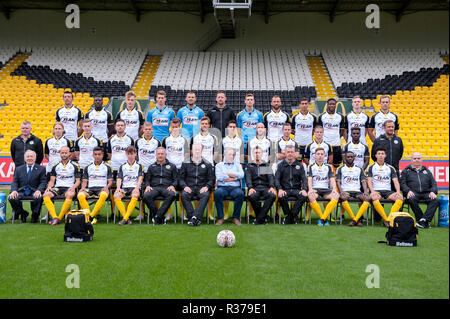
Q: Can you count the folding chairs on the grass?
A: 13